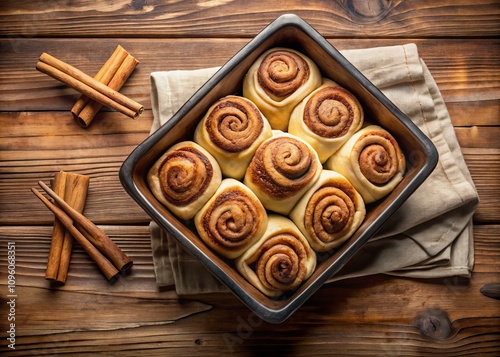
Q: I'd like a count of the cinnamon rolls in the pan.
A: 9